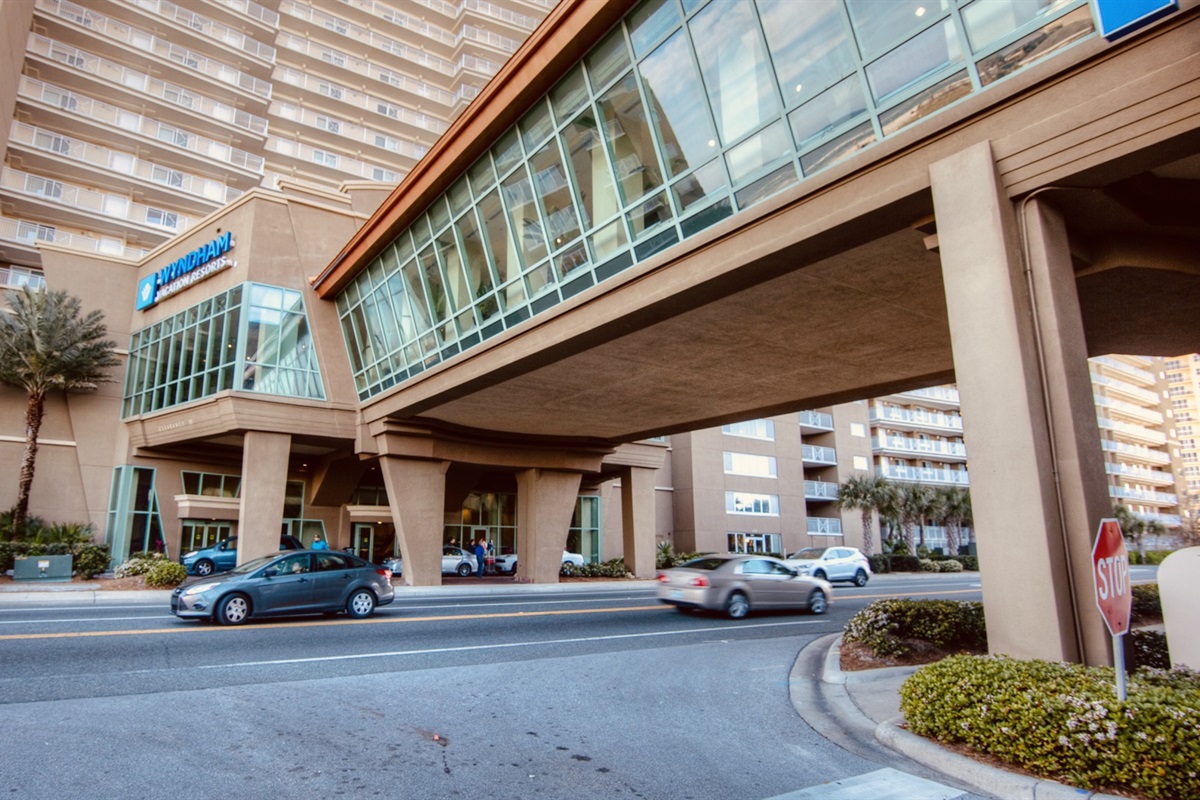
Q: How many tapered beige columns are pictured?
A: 2